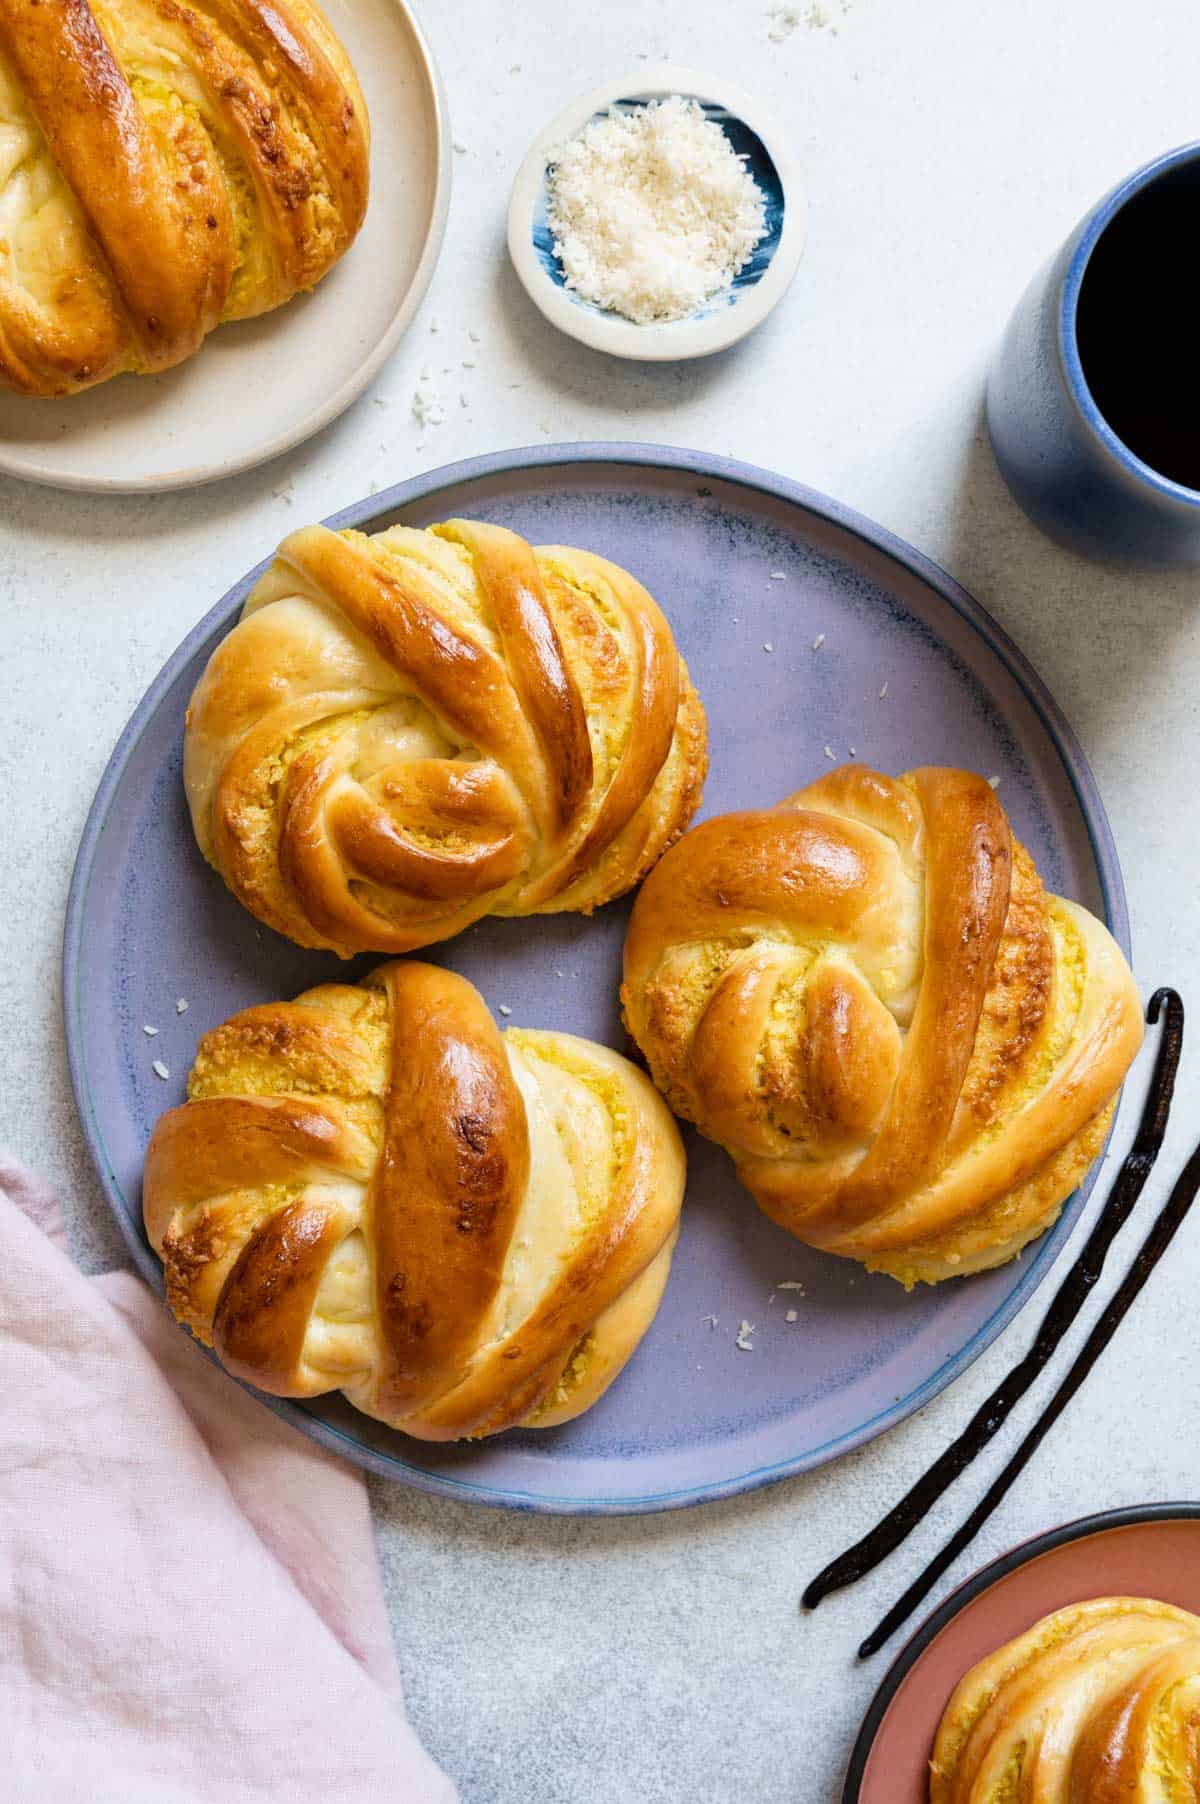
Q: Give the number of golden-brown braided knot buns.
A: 5